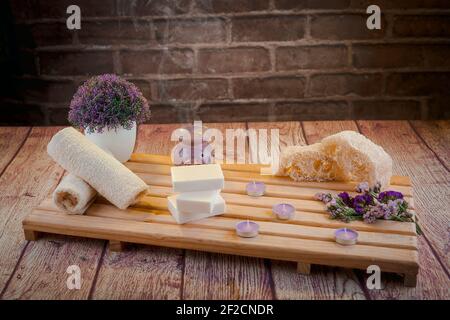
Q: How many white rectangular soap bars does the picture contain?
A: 3